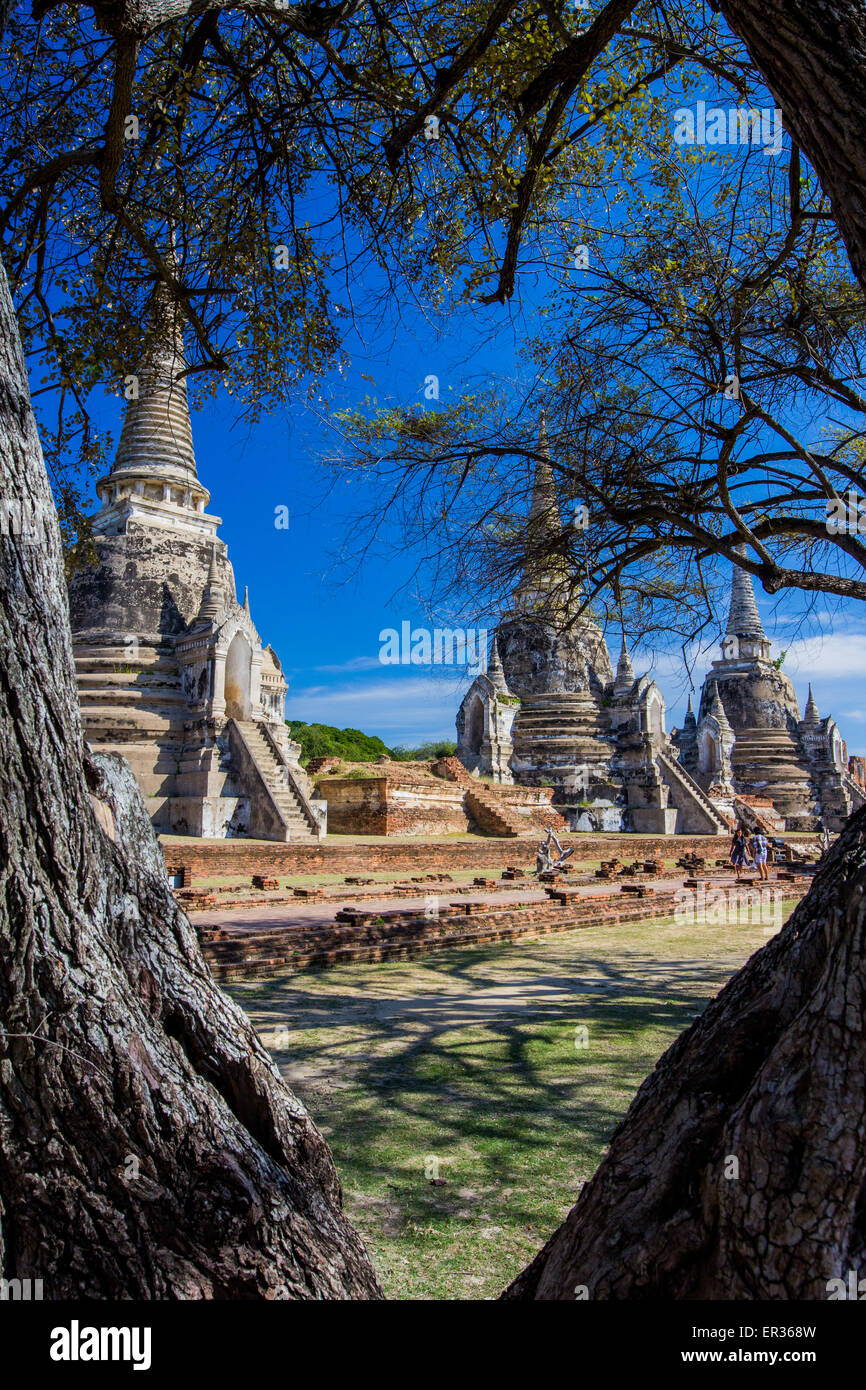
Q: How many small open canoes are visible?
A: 0